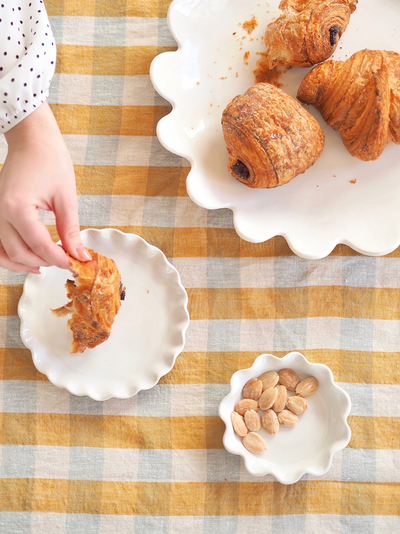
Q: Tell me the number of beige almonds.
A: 13